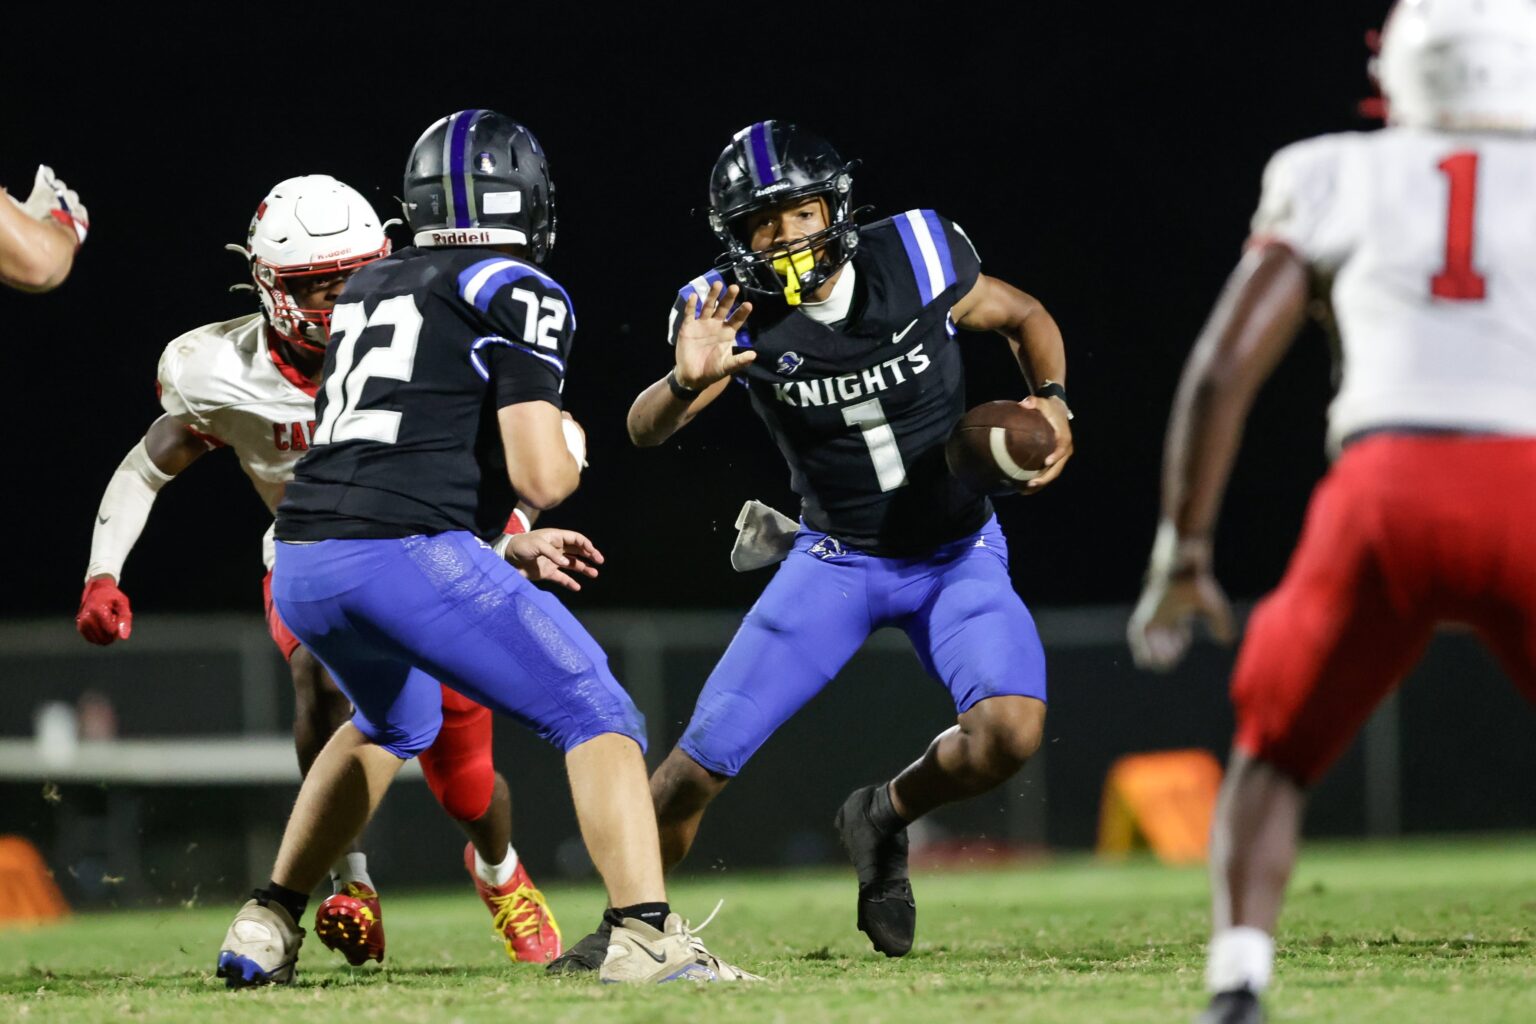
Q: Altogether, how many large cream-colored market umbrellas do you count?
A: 0